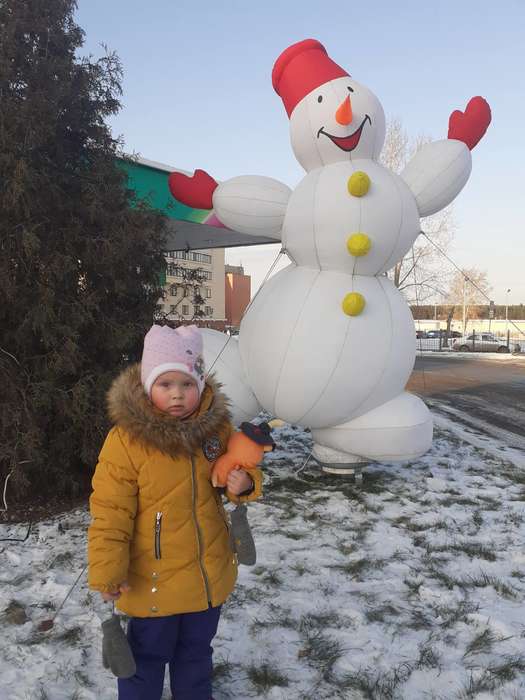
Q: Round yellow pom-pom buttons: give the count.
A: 3